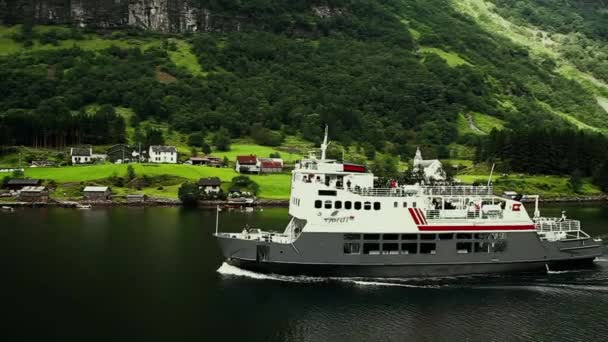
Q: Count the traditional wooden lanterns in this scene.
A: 0